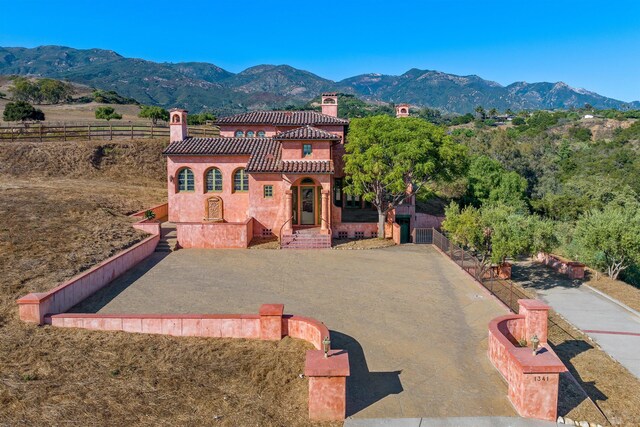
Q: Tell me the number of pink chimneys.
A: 3